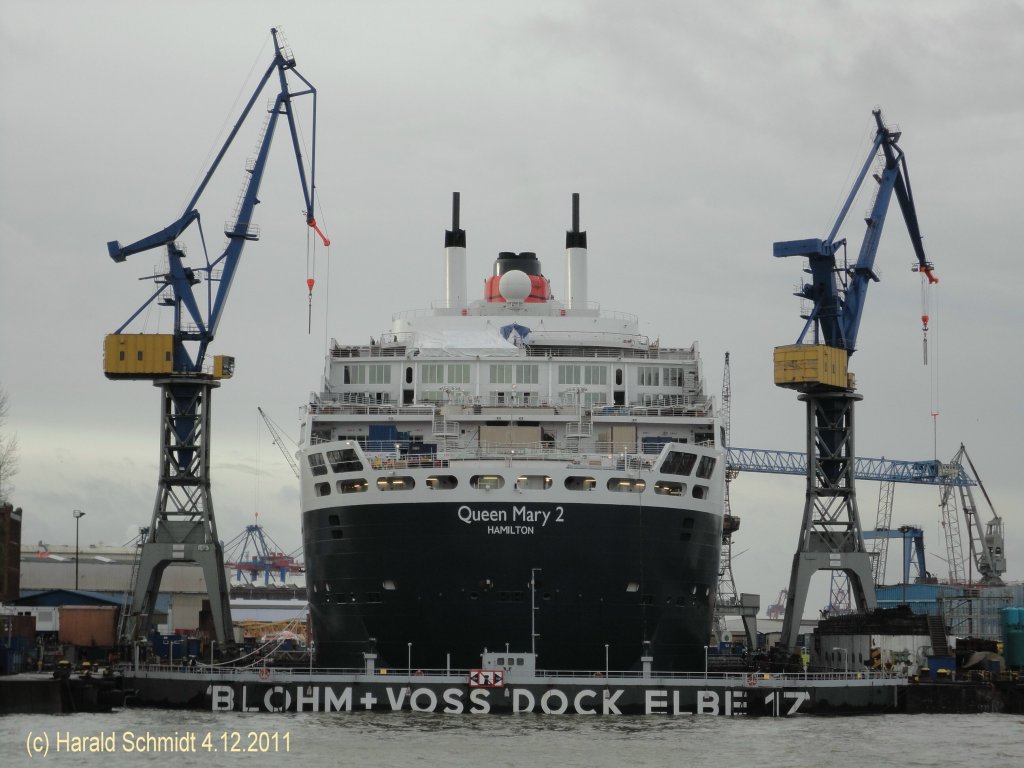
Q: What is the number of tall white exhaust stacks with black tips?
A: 2